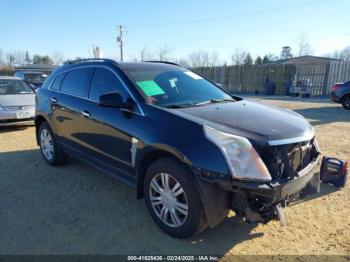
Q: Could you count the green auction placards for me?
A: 1